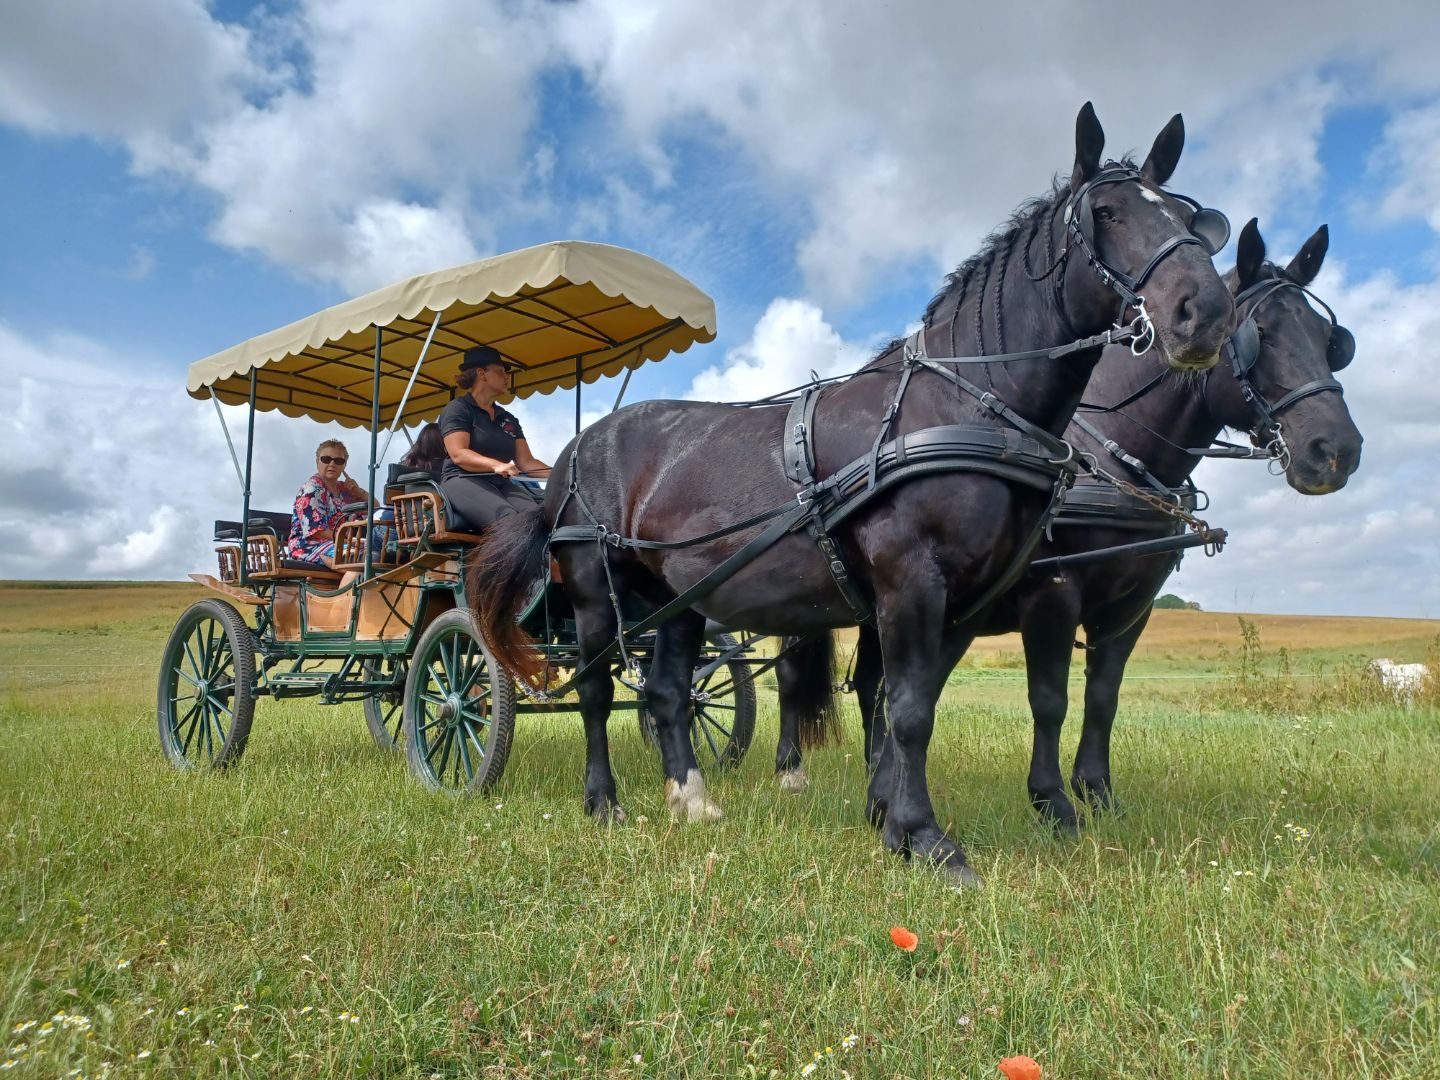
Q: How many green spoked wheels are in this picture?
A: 4